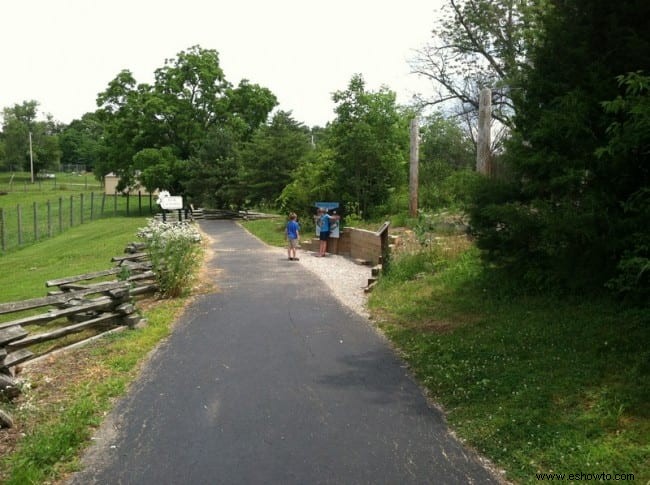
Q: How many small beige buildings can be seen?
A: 1